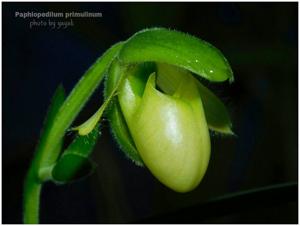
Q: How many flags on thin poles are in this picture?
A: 0